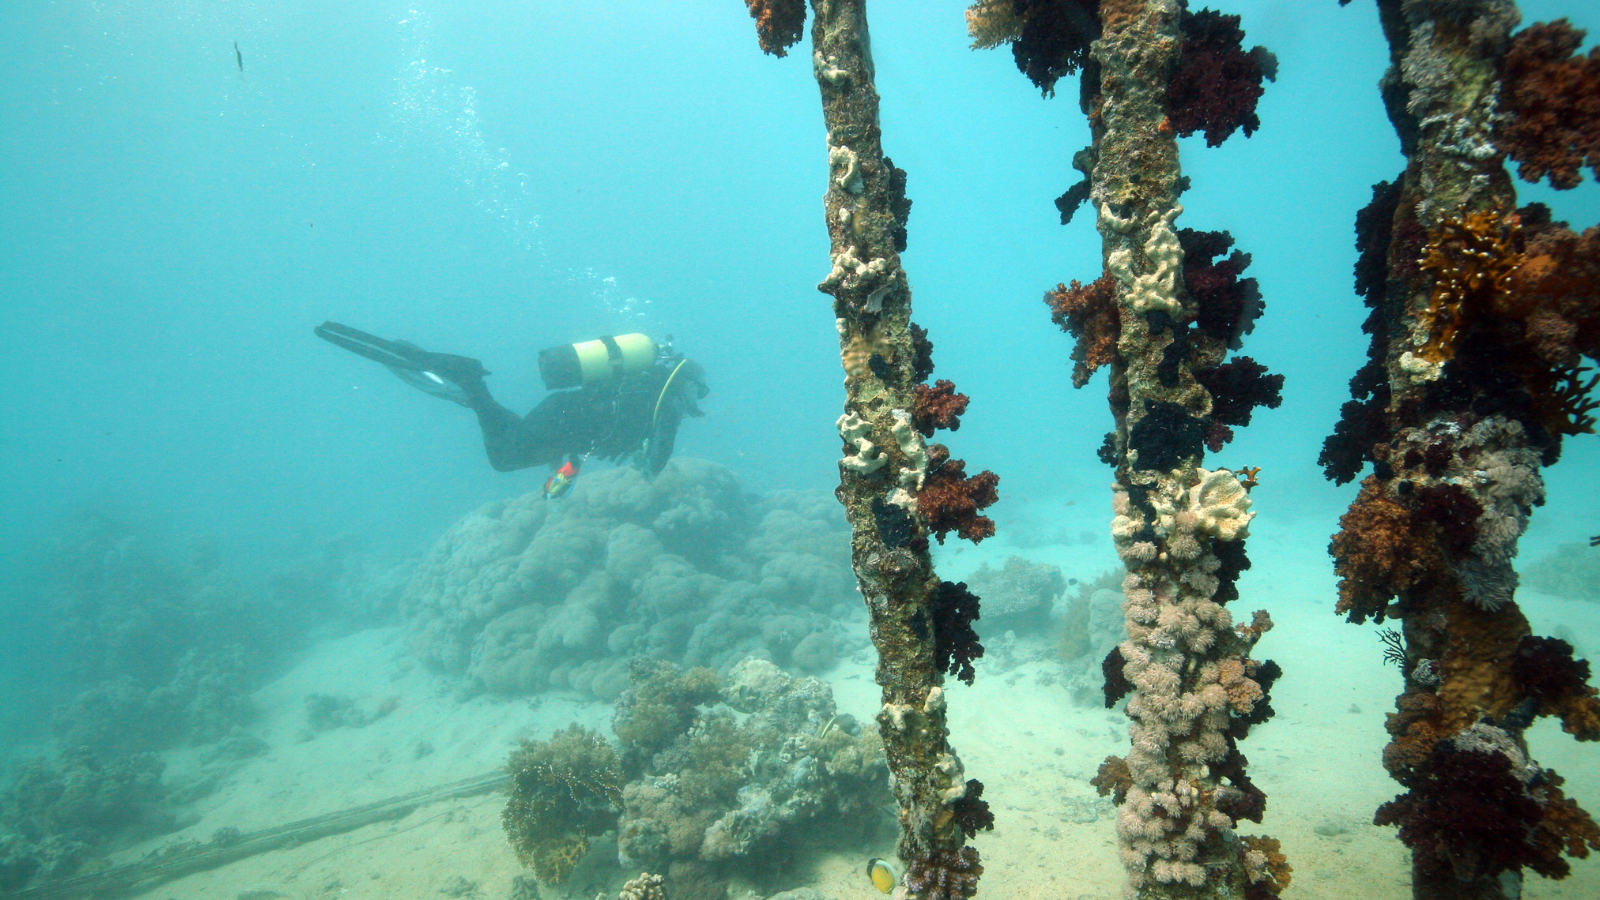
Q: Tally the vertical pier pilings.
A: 3